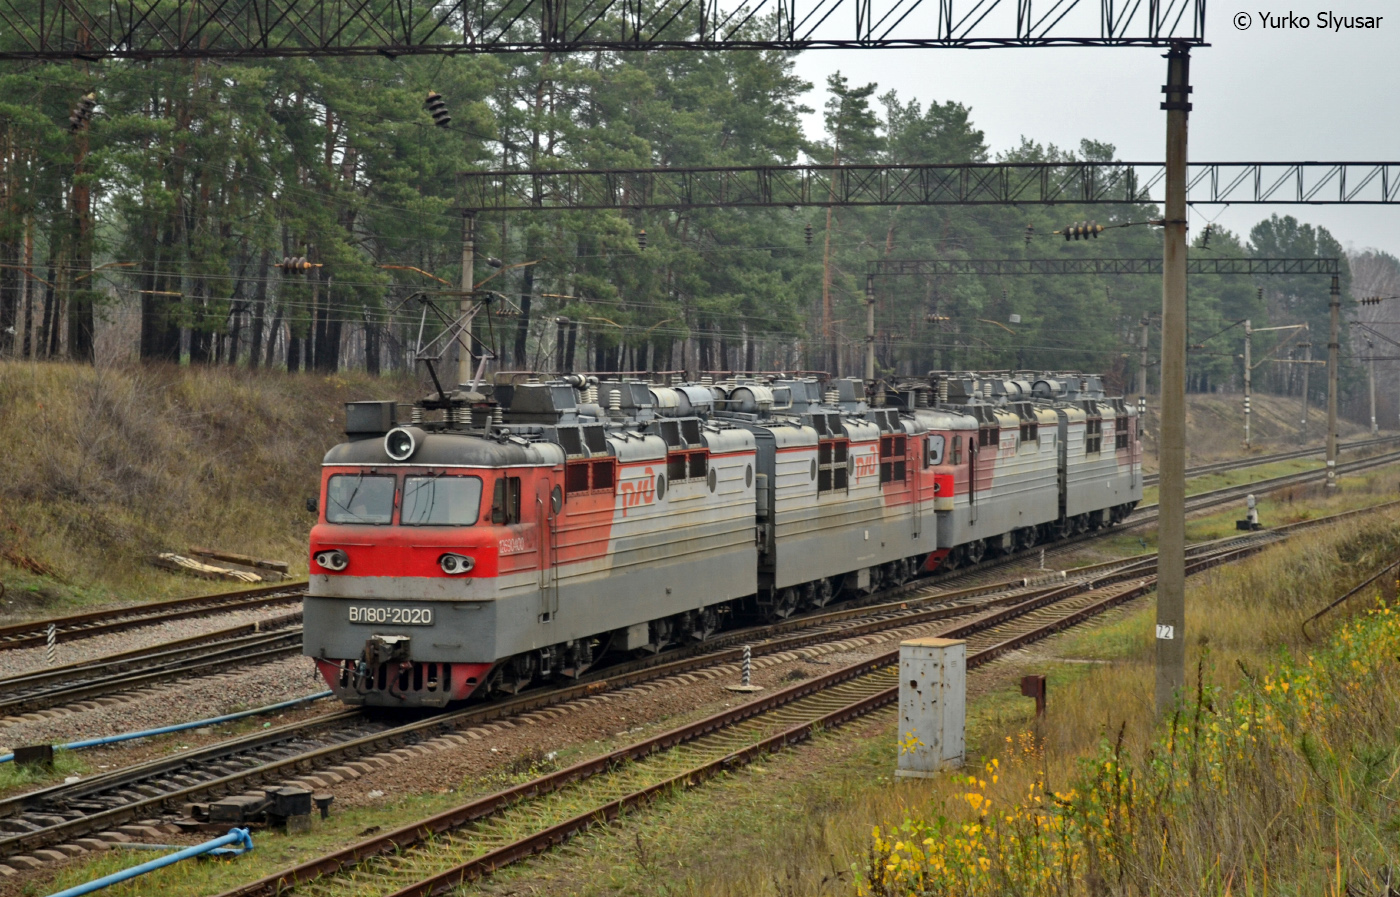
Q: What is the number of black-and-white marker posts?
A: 3